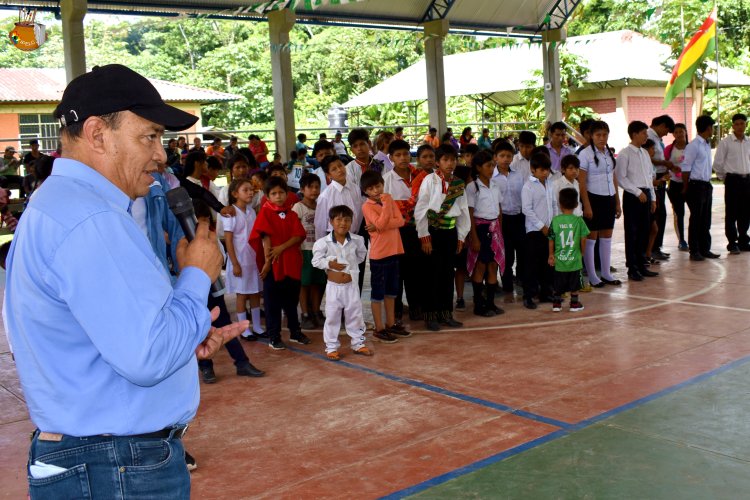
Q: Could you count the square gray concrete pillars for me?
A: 4